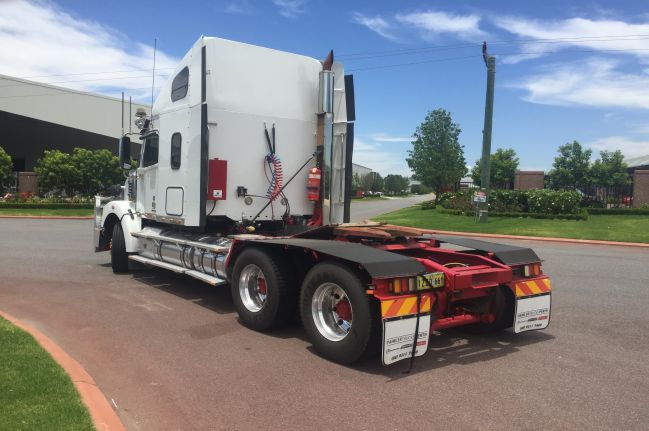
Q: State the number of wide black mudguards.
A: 2